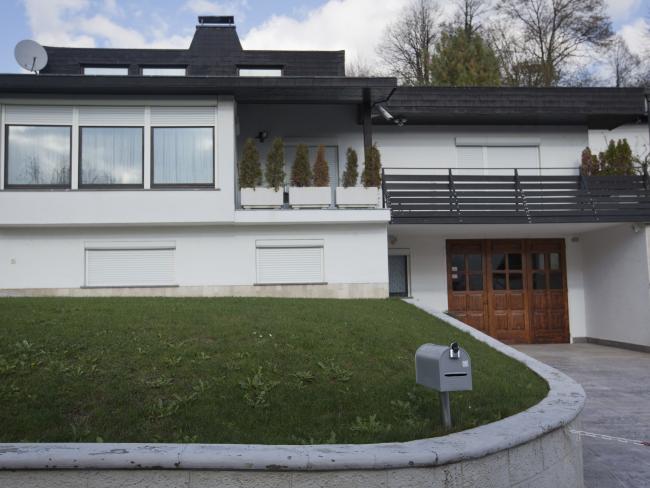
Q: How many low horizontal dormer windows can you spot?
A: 3